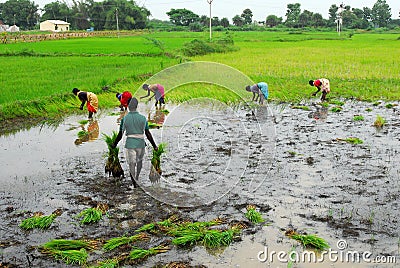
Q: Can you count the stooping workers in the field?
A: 5